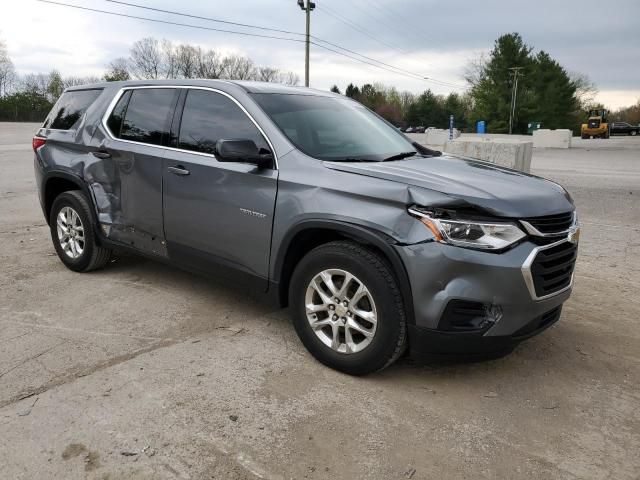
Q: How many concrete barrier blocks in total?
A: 3